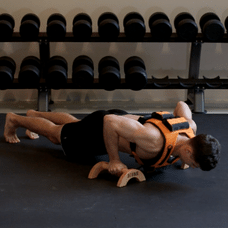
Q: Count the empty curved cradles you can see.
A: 3